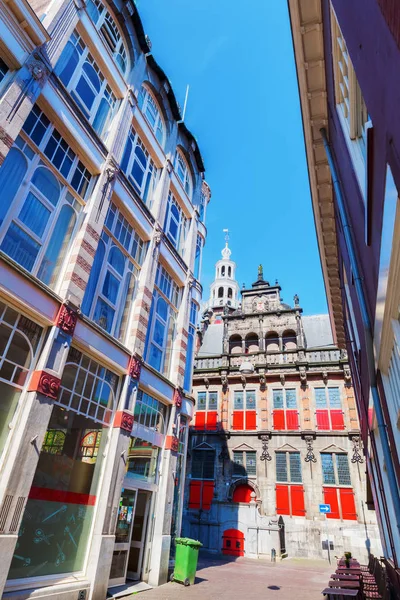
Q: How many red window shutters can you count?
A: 14